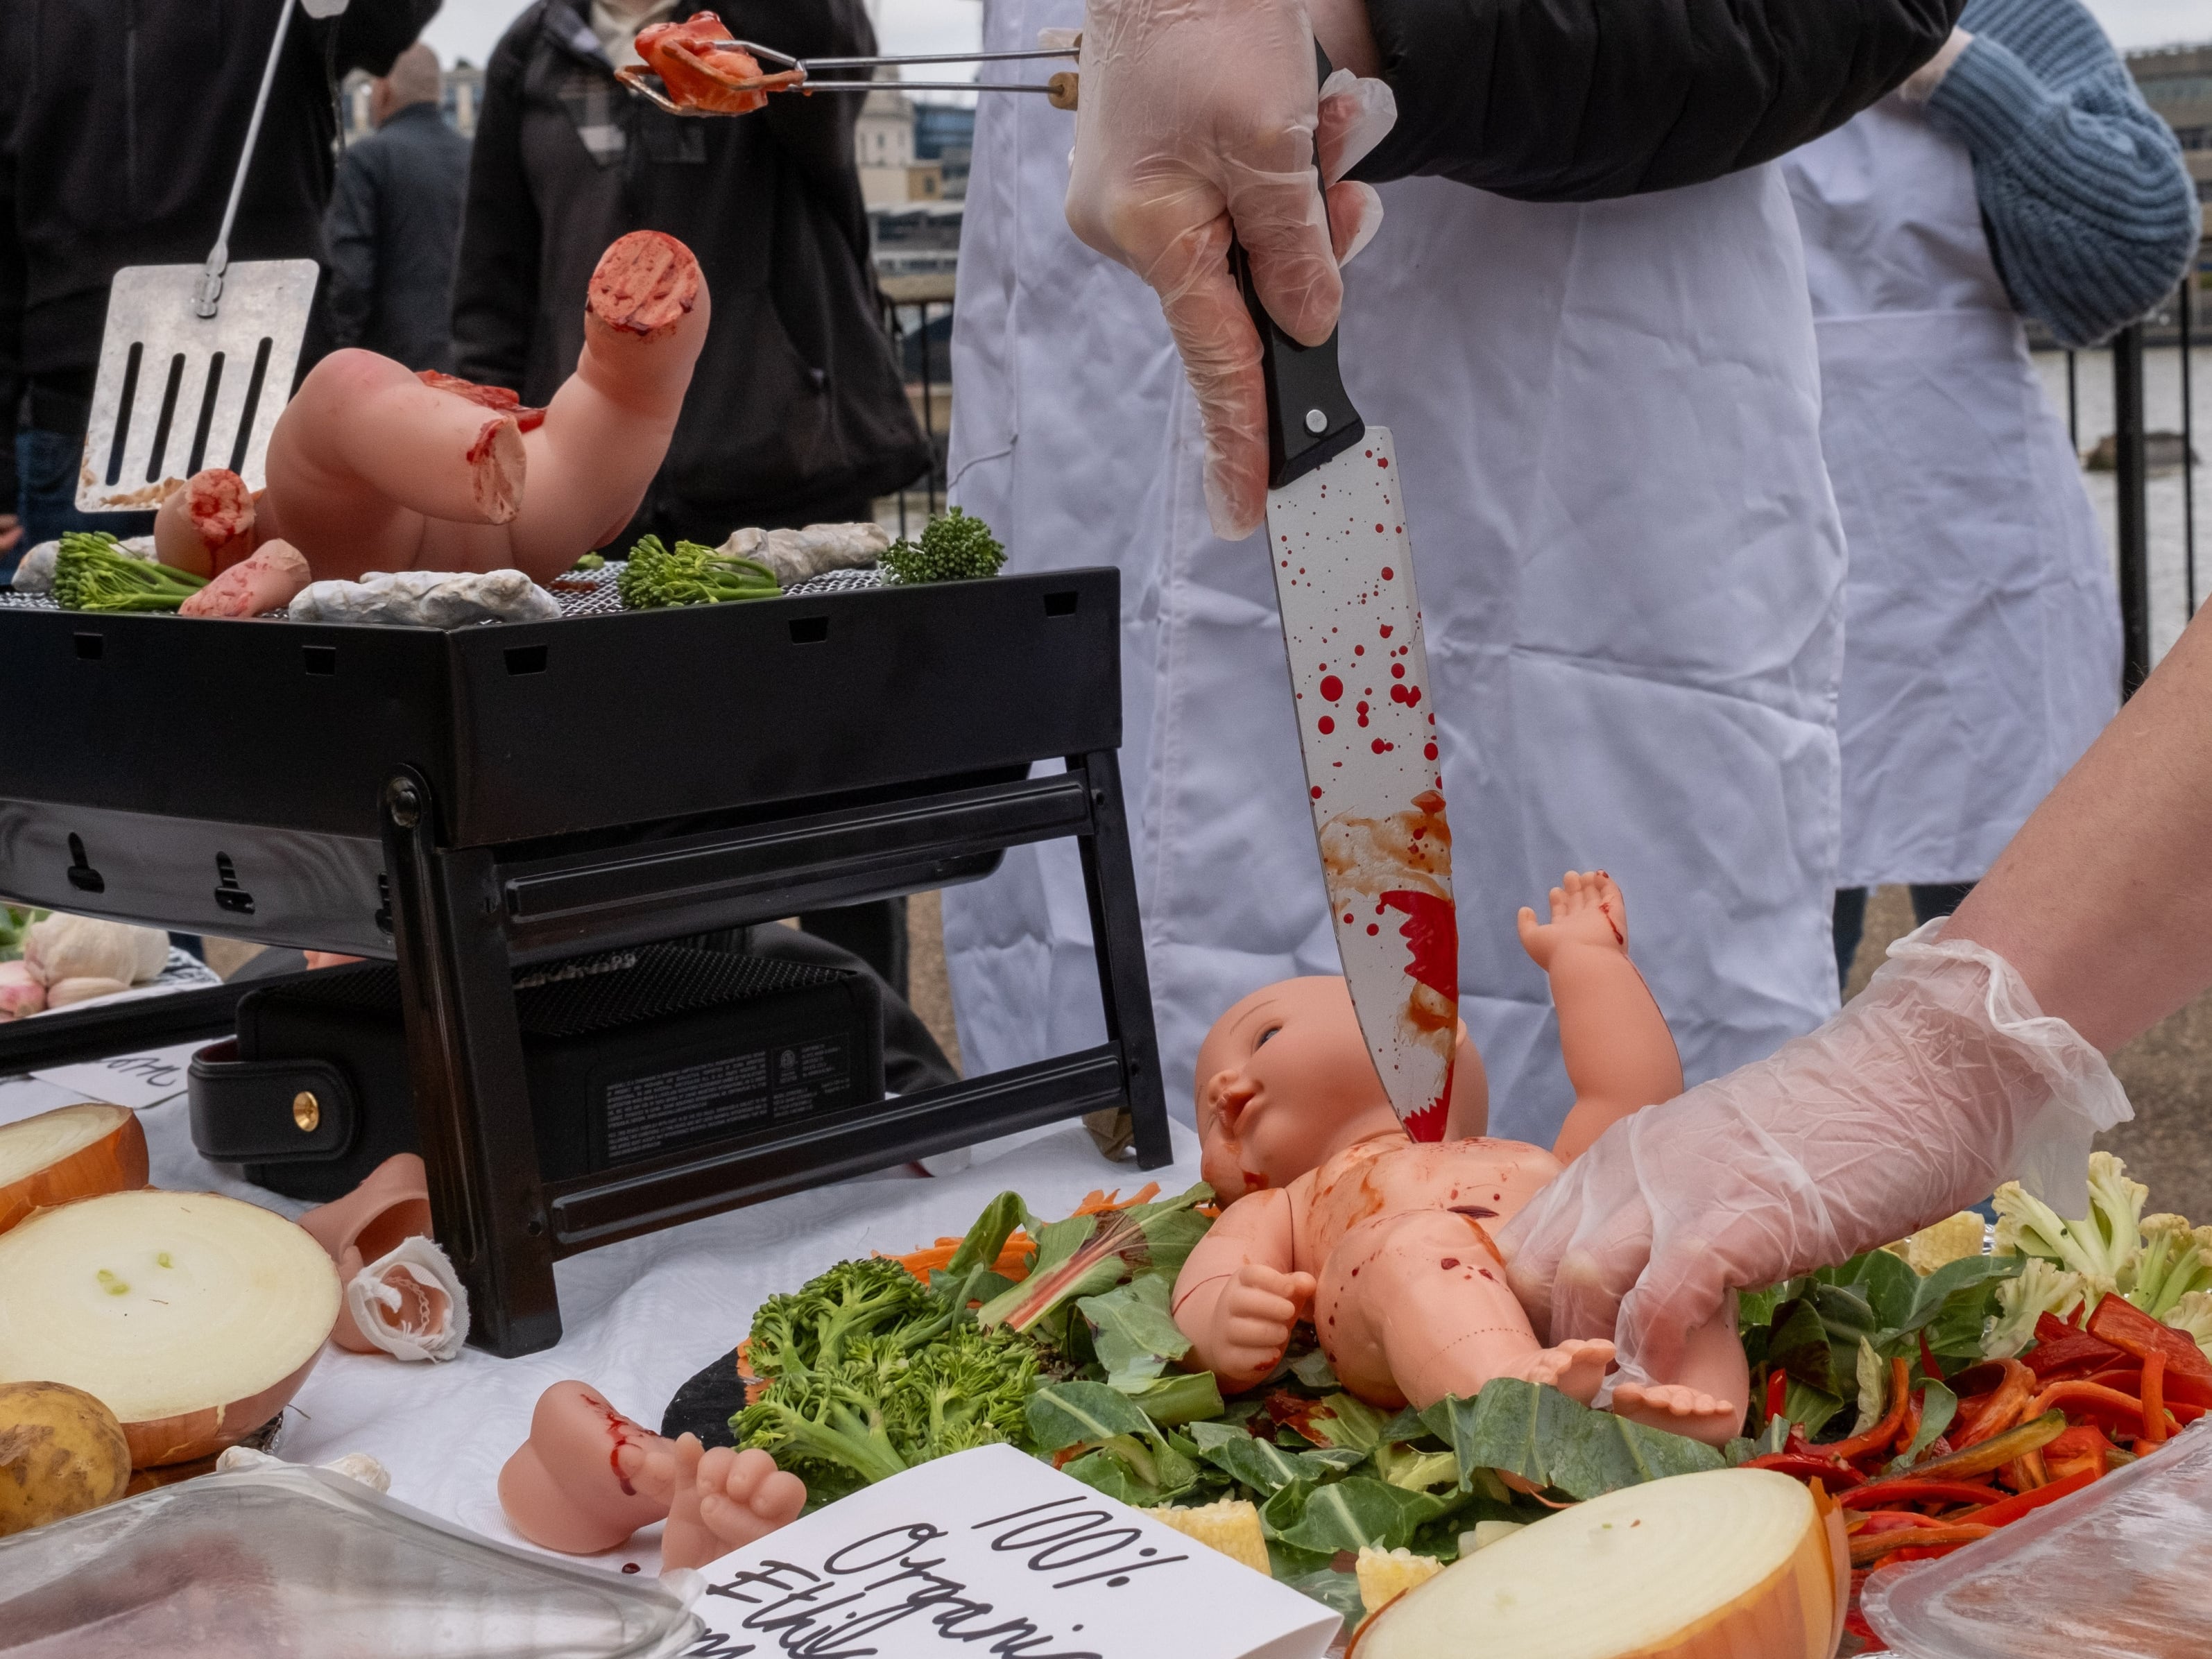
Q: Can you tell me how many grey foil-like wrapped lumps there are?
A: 3